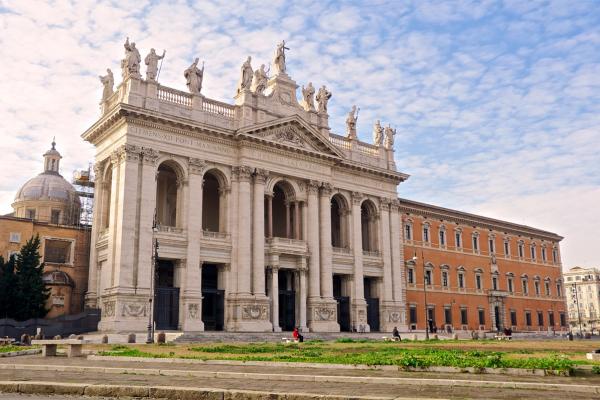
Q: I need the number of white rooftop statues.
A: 12